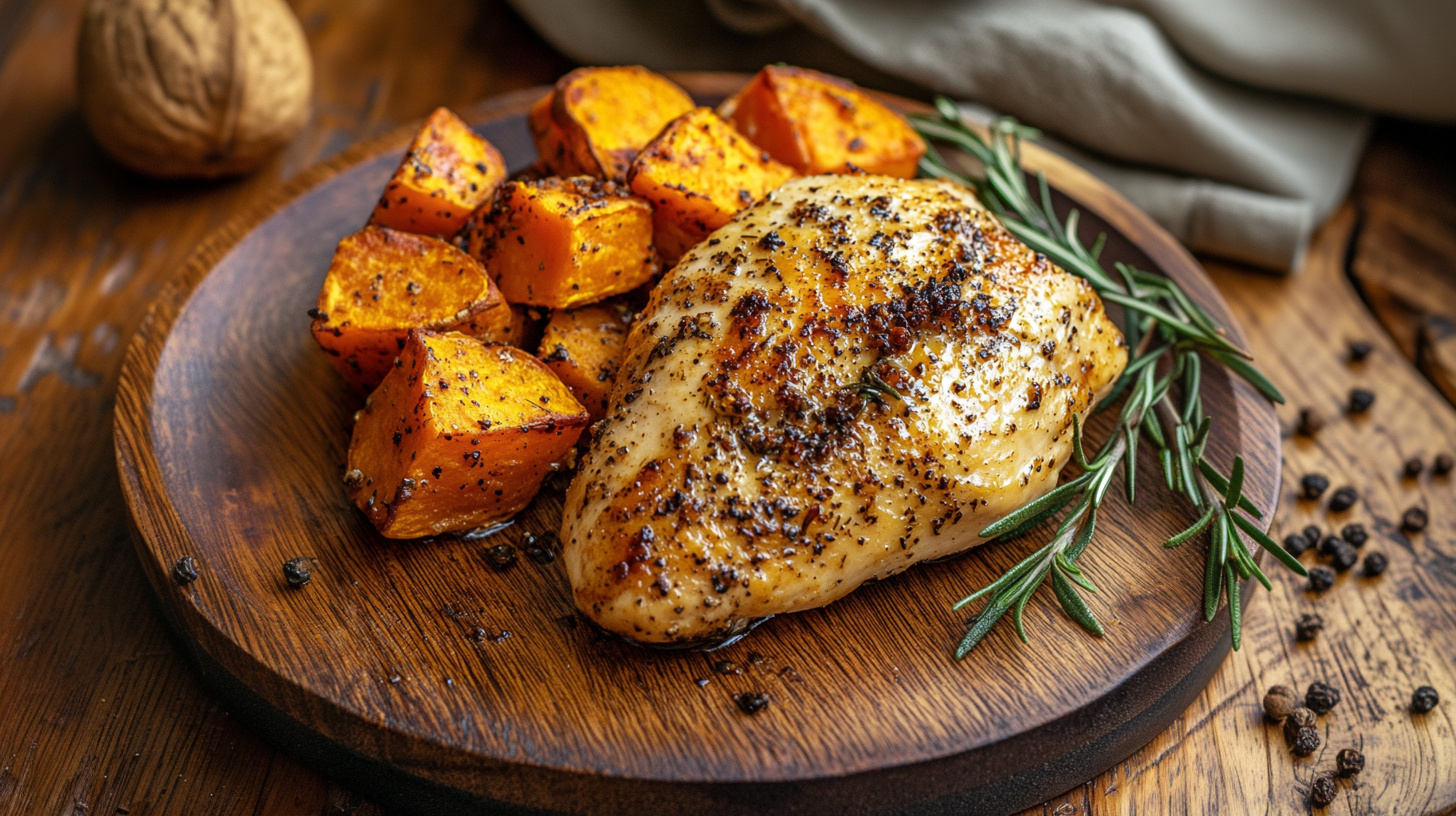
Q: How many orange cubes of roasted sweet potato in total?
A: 8